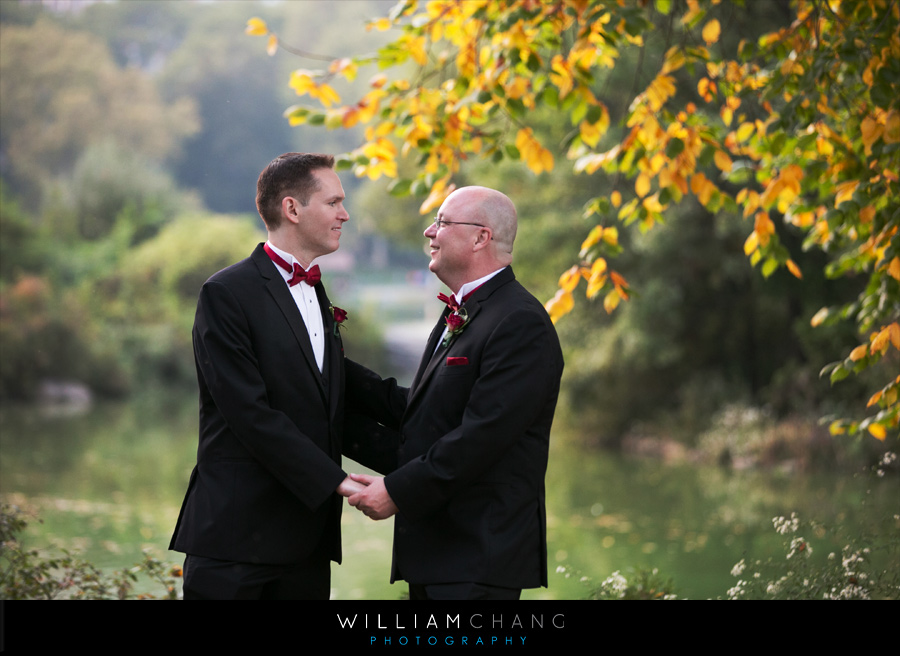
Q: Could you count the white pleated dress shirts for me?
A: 2